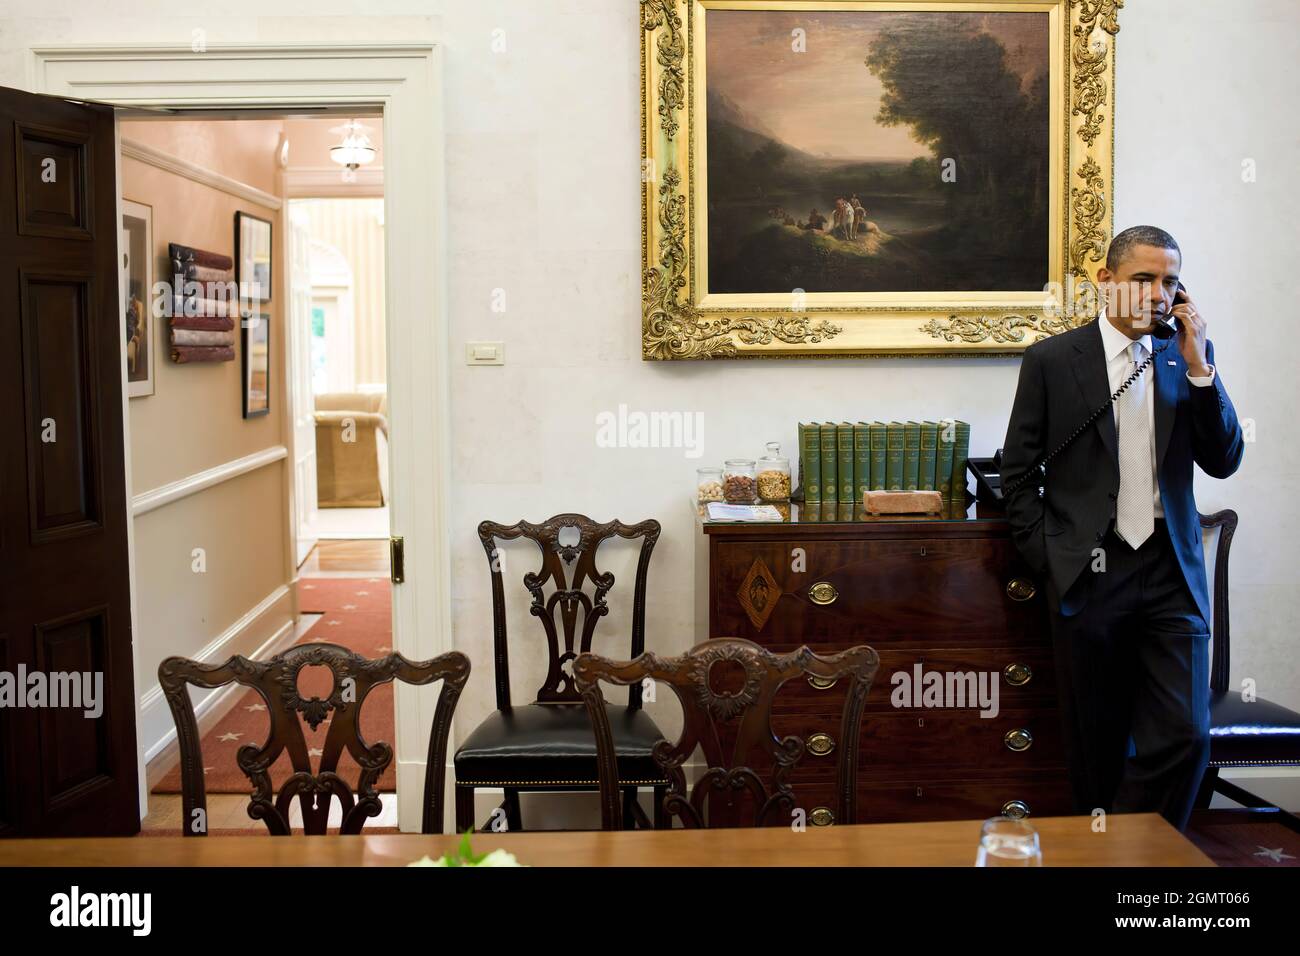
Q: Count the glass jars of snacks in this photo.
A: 3